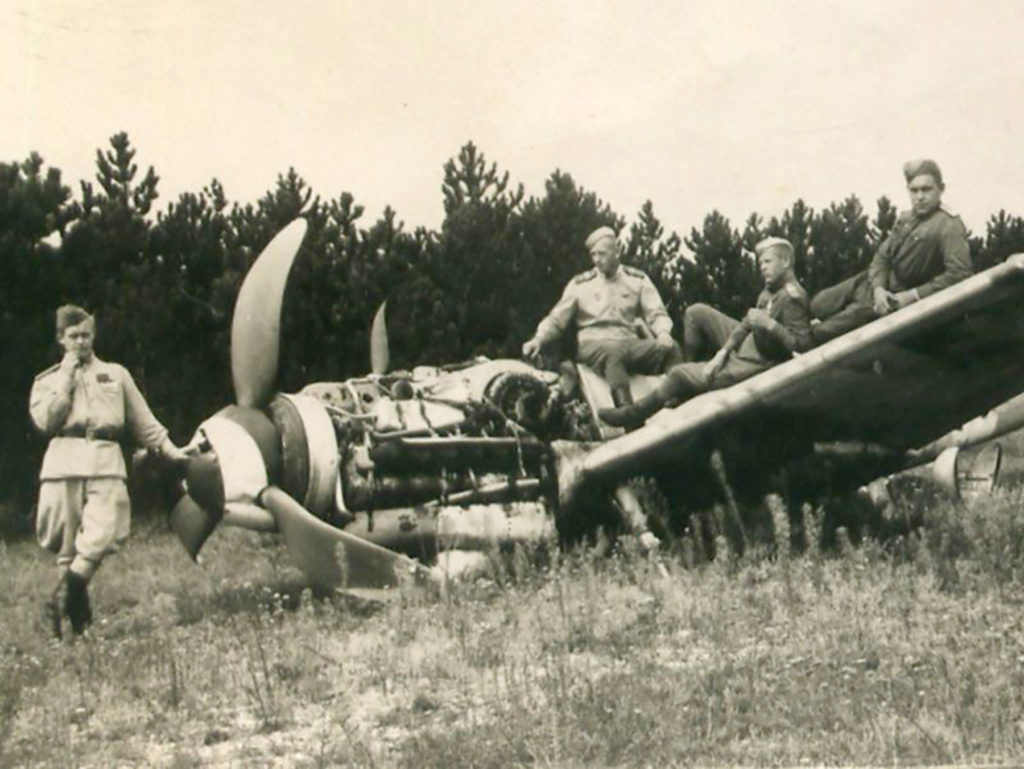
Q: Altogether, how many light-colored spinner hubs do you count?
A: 1